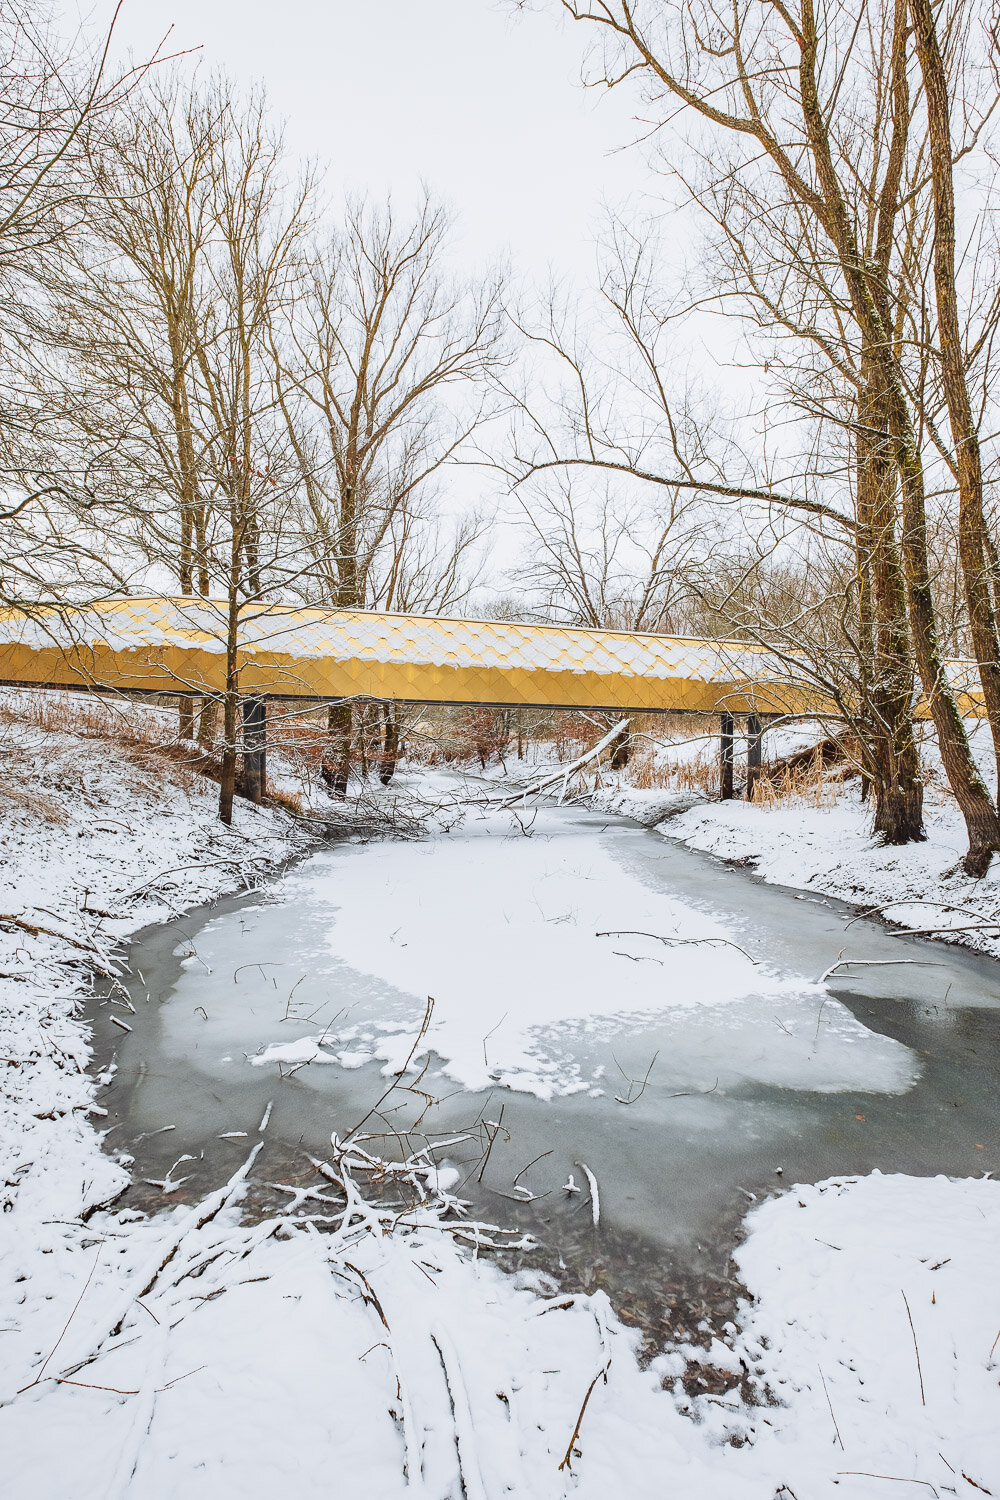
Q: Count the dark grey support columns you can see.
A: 4